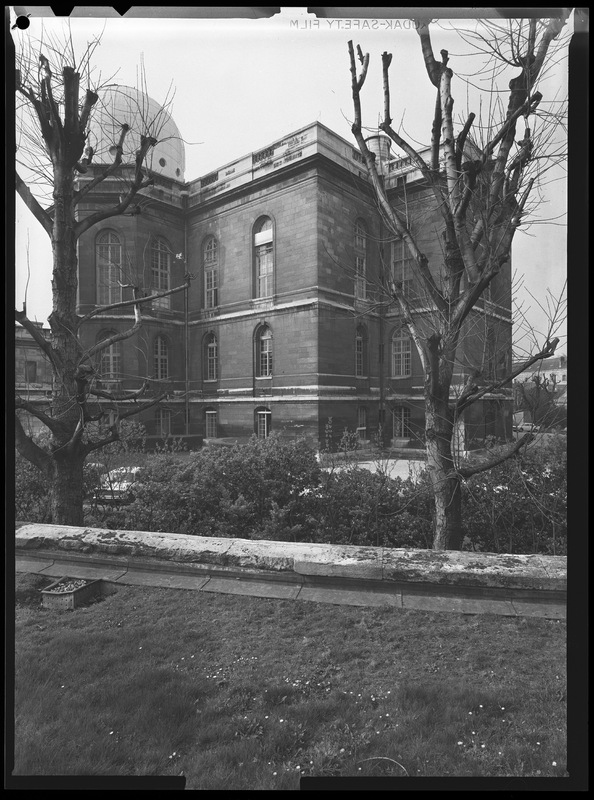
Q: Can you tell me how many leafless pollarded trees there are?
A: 2